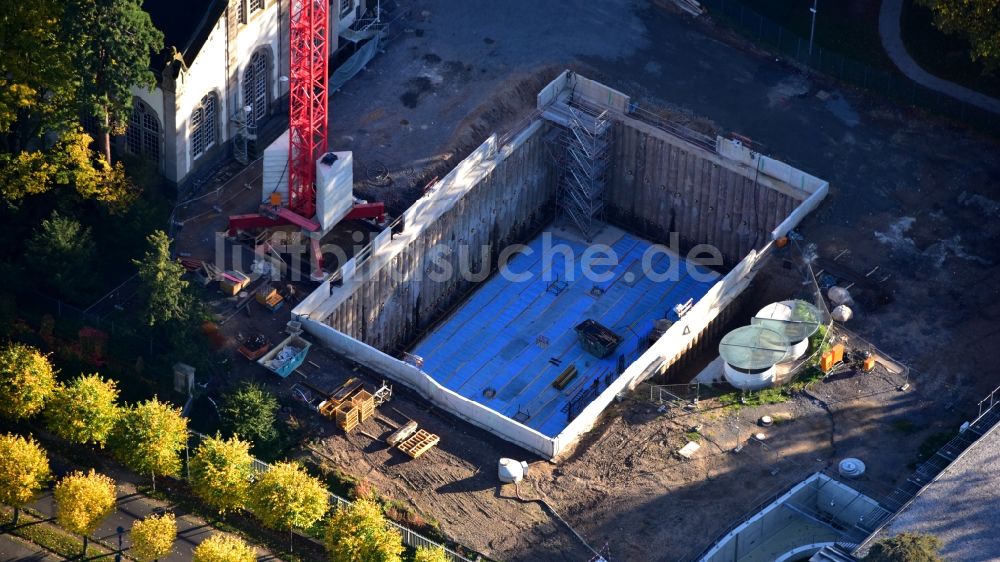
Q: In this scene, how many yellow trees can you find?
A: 11